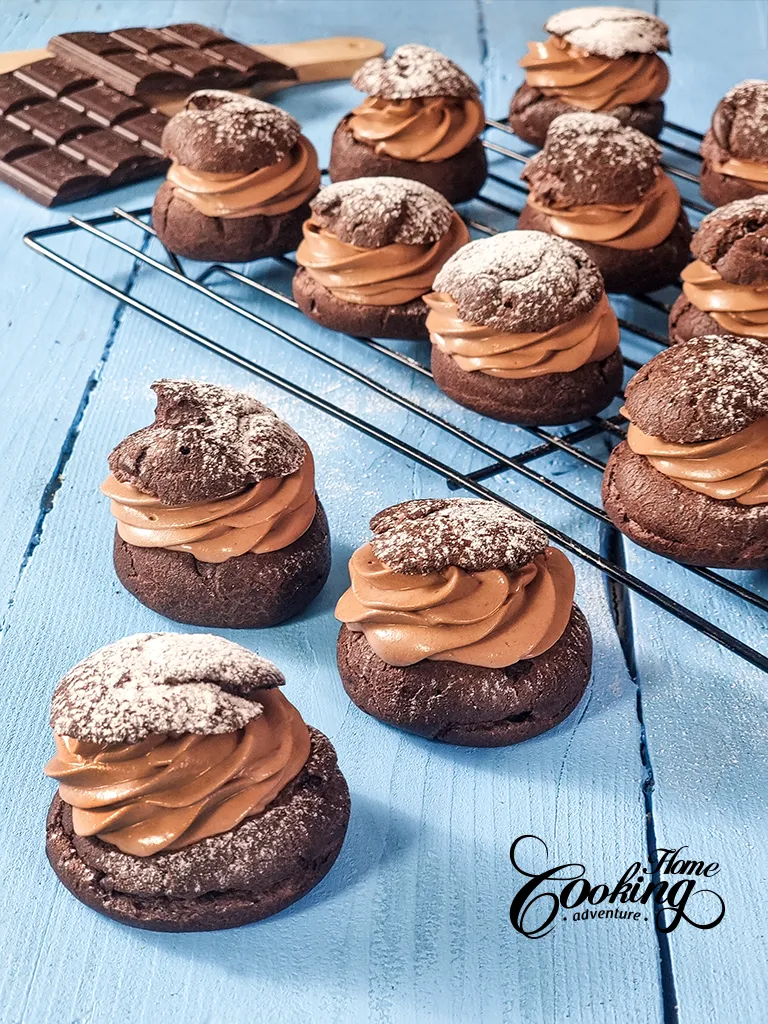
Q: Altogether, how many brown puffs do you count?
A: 12